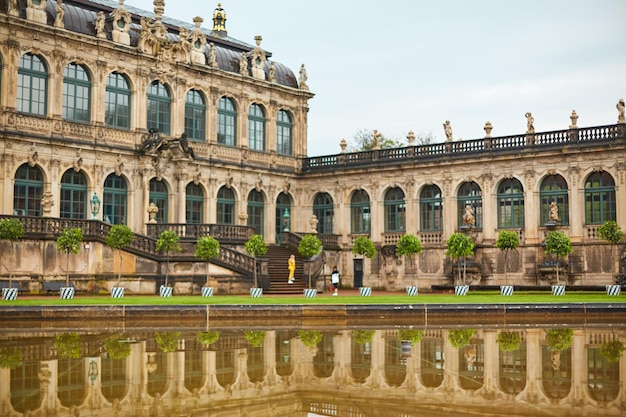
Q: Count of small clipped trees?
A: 13